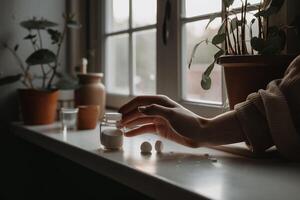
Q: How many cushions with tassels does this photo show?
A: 0